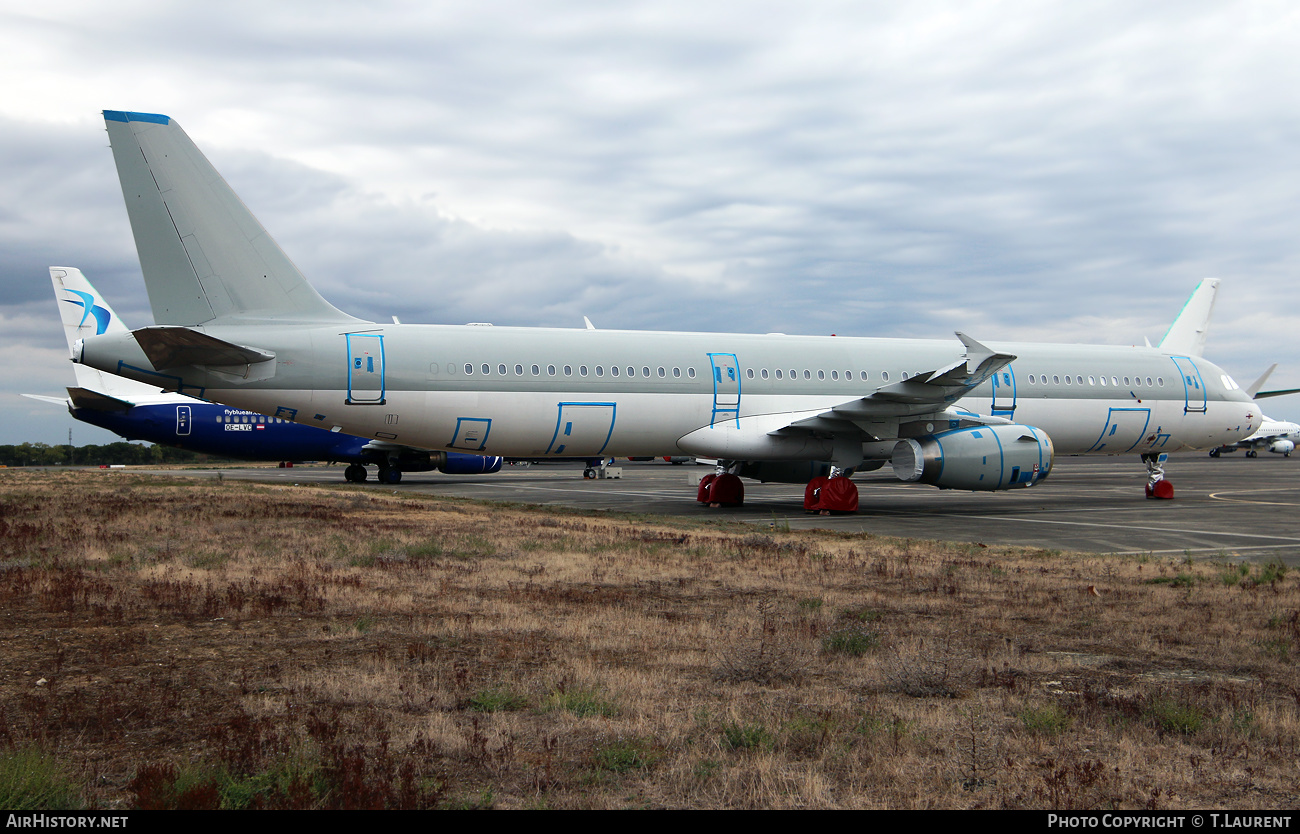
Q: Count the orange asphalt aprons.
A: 0